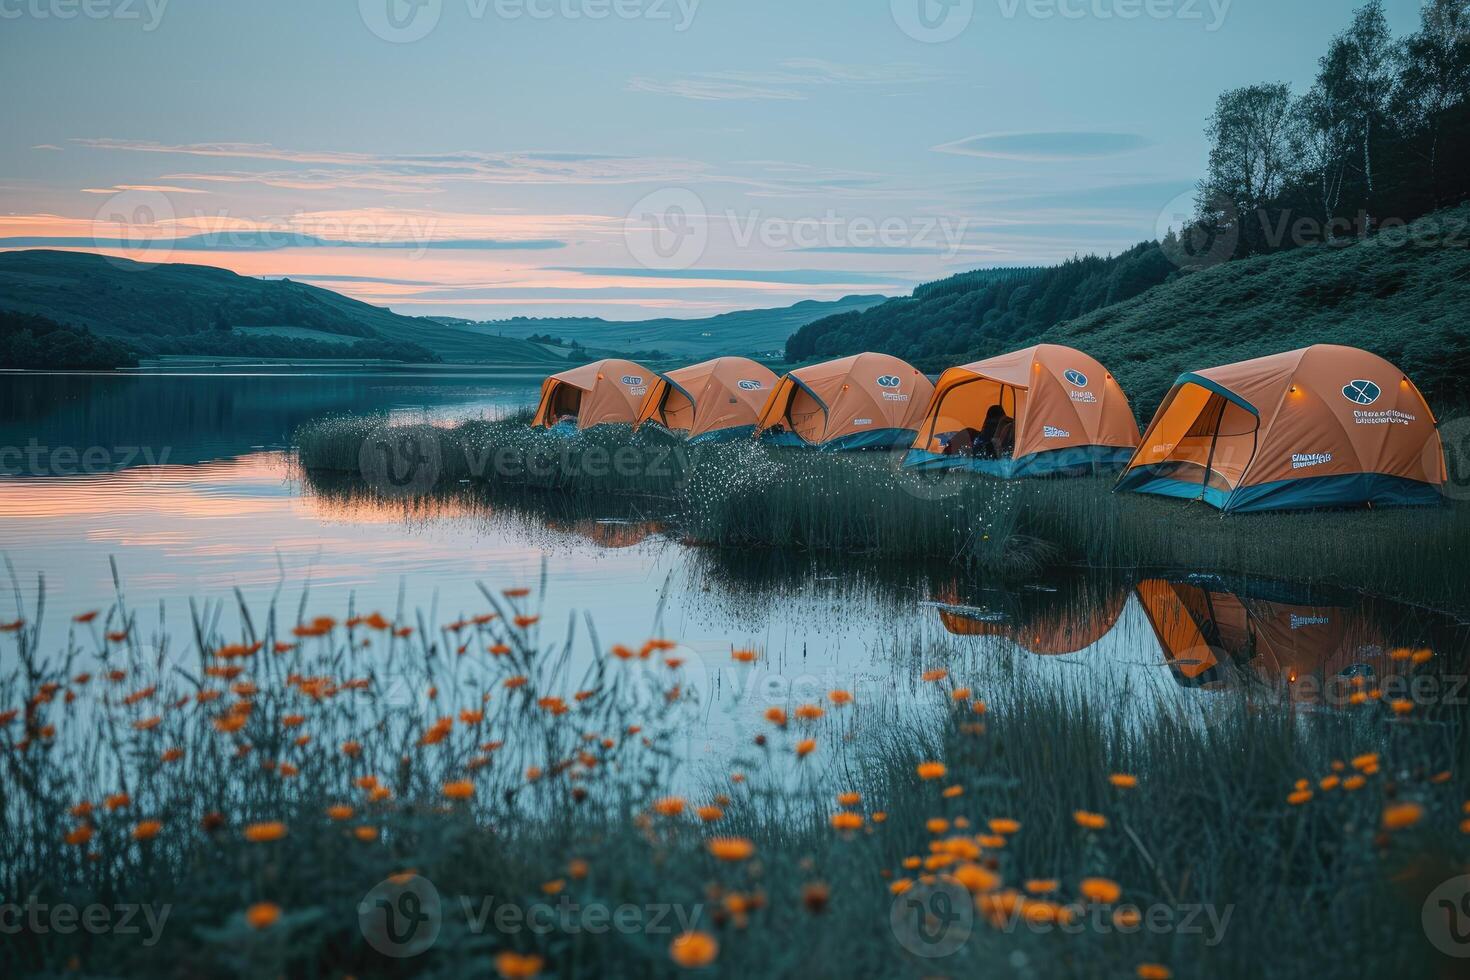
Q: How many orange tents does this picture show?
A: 5